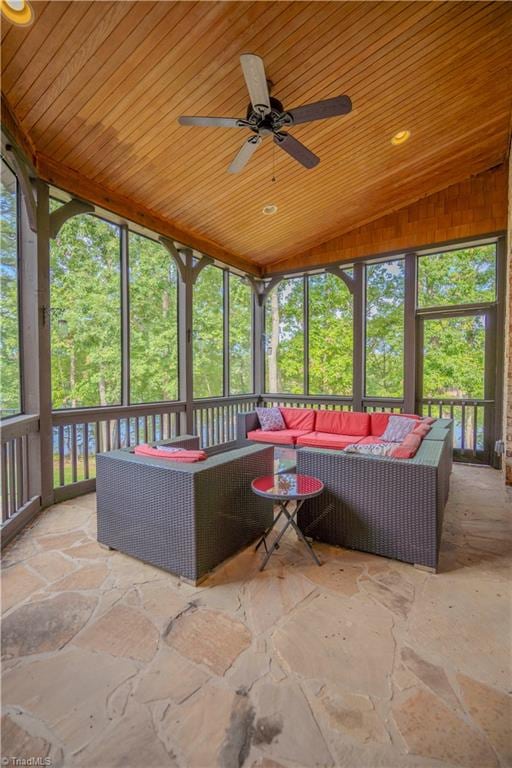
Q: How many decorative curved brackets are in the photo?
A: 7